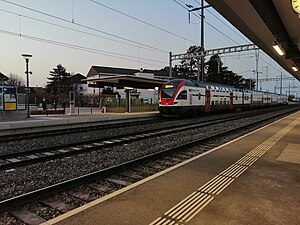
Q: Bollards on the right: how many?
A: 0